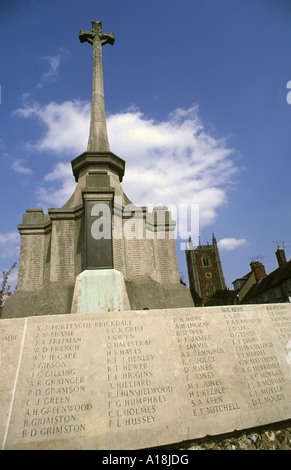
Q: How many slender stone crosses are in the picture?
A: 1